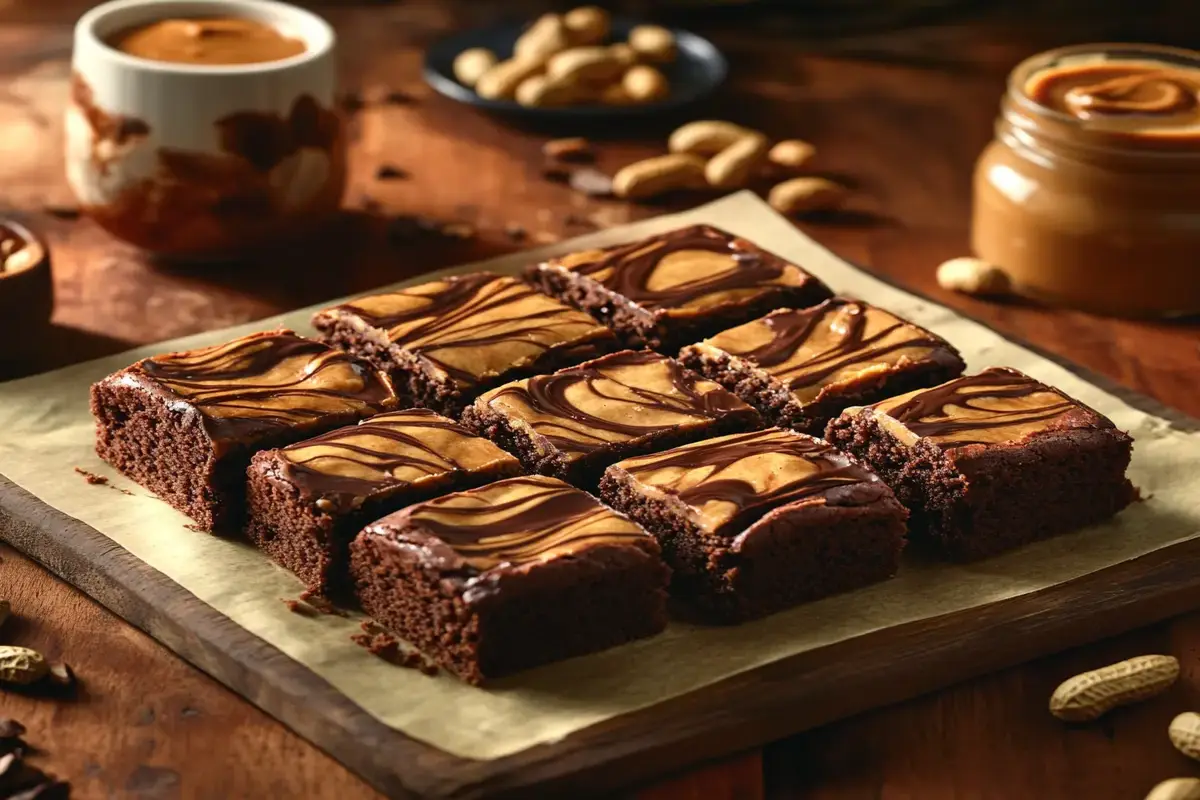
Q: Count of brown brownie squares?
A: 9